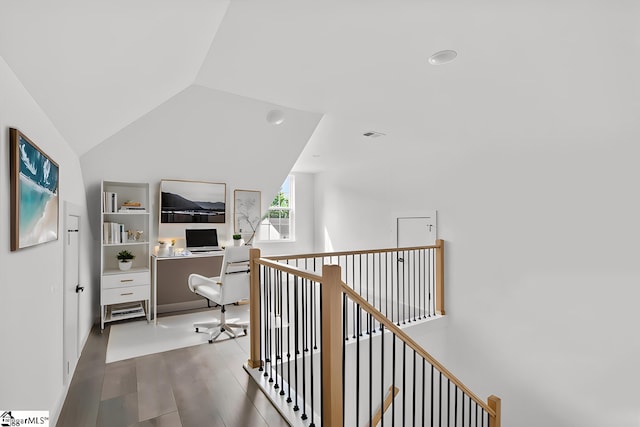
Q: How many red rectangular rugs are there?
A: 0